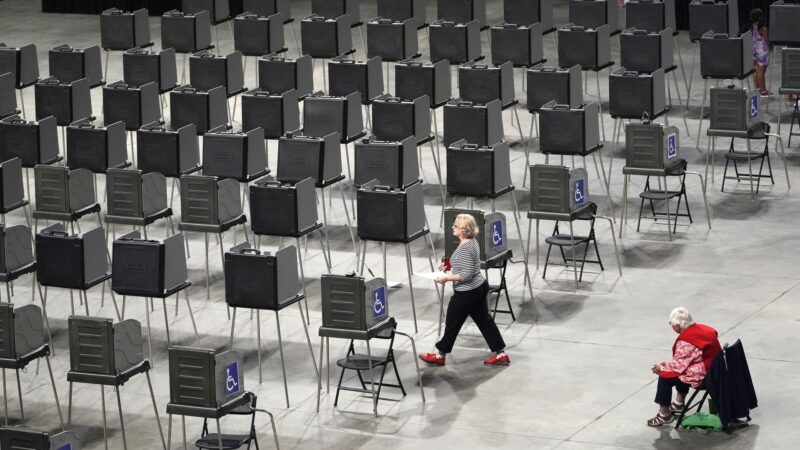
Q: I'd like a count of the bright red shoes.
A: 2